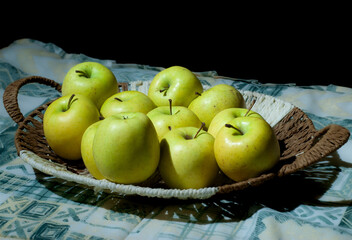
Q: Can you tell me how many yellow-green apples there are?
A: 11